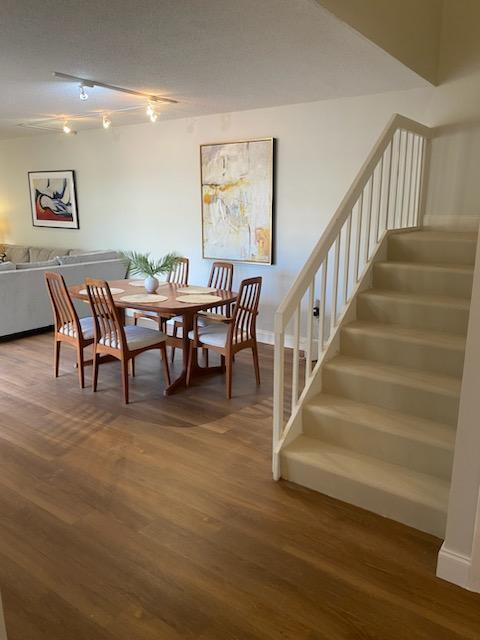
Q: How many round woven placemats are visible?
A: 5